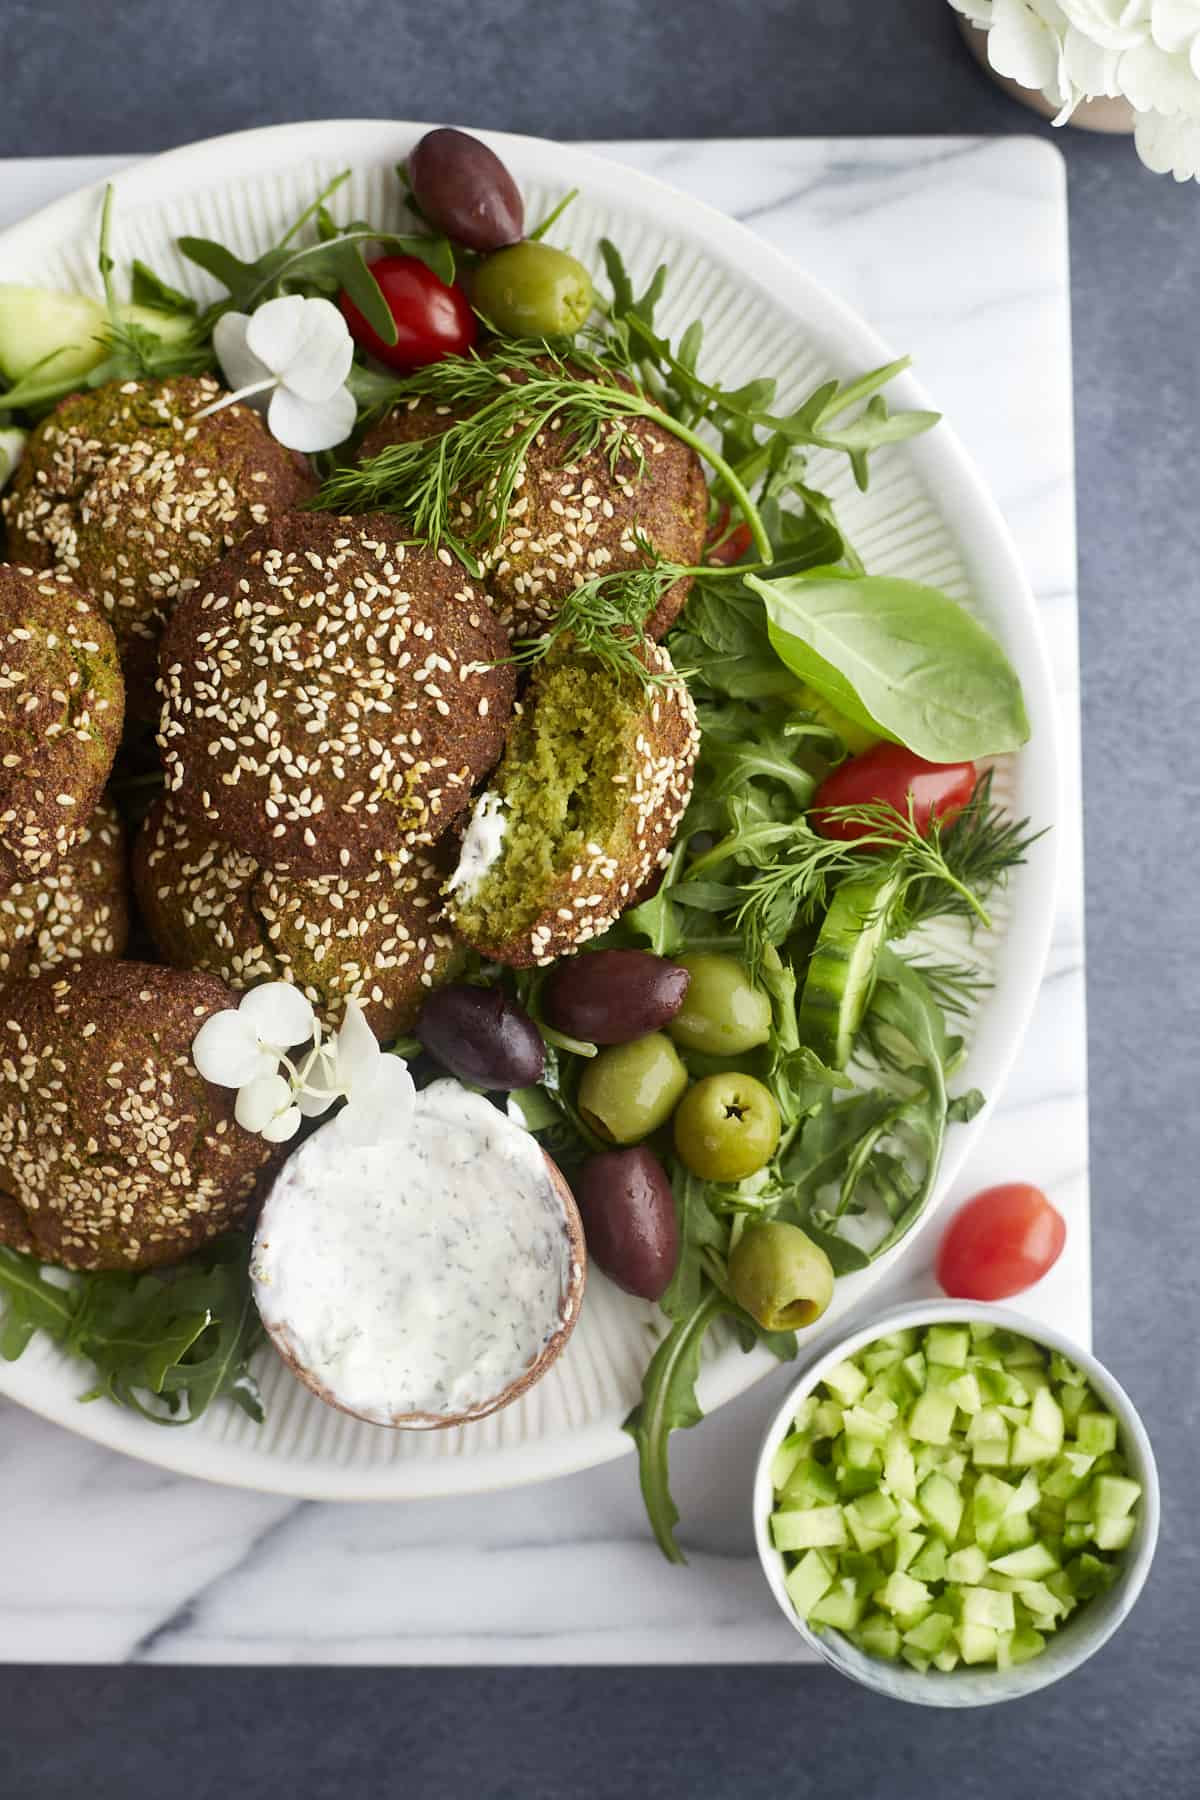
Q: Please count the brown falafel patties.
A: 8